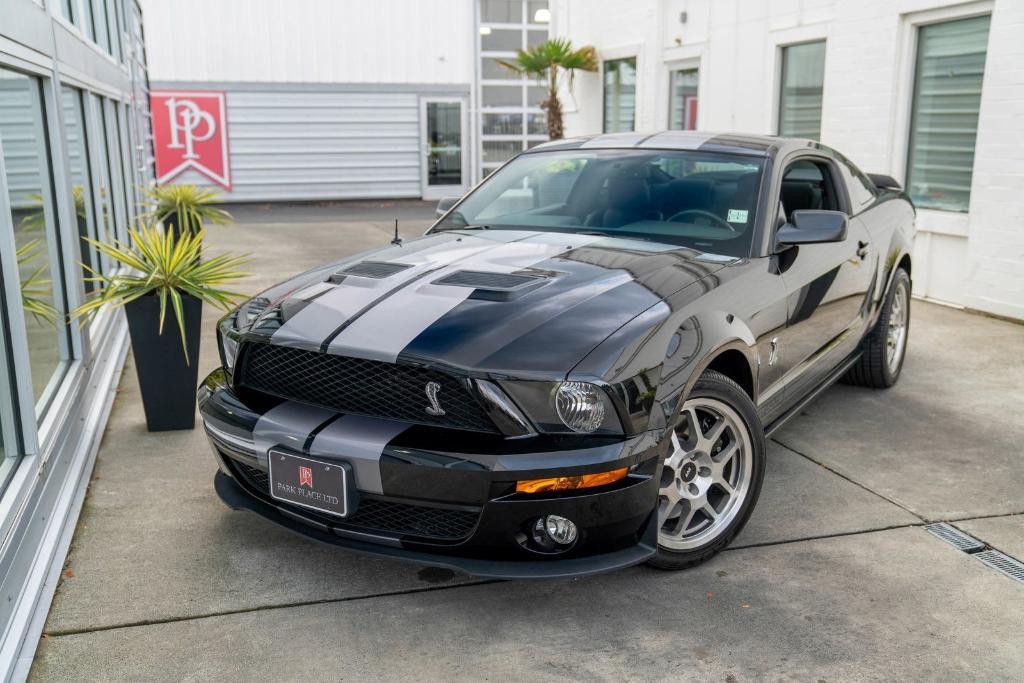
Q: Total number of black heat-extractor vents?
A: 2